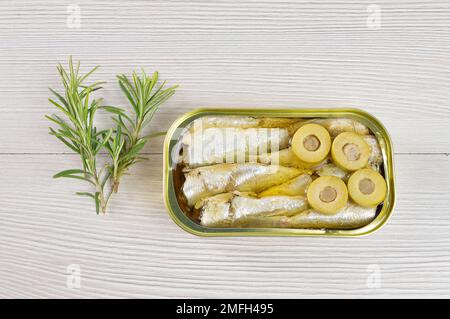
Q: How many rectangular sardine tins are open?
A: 1